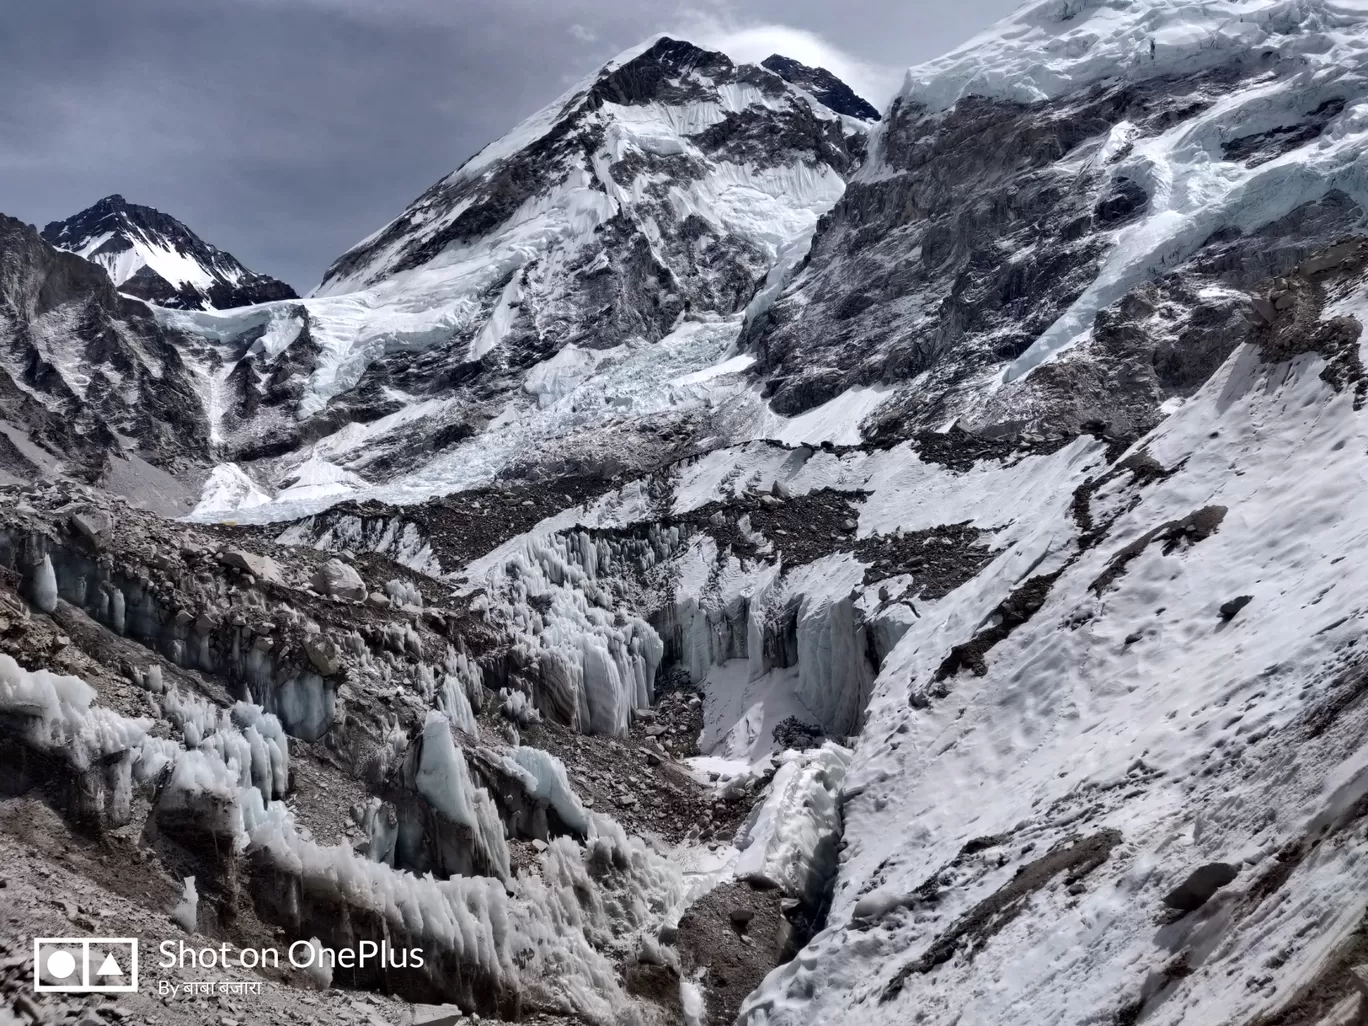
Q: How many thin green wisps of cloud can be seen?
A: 0